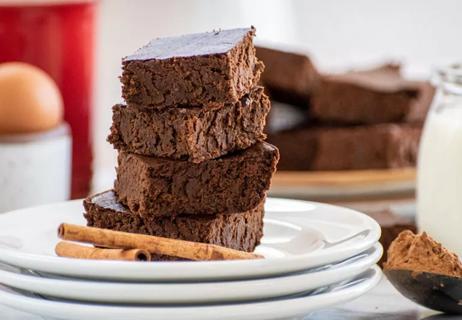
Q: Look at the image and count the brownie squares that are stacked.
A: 4